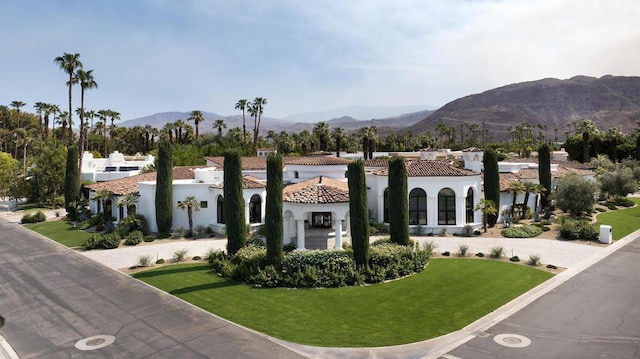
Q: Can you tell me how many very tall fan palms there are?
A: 2